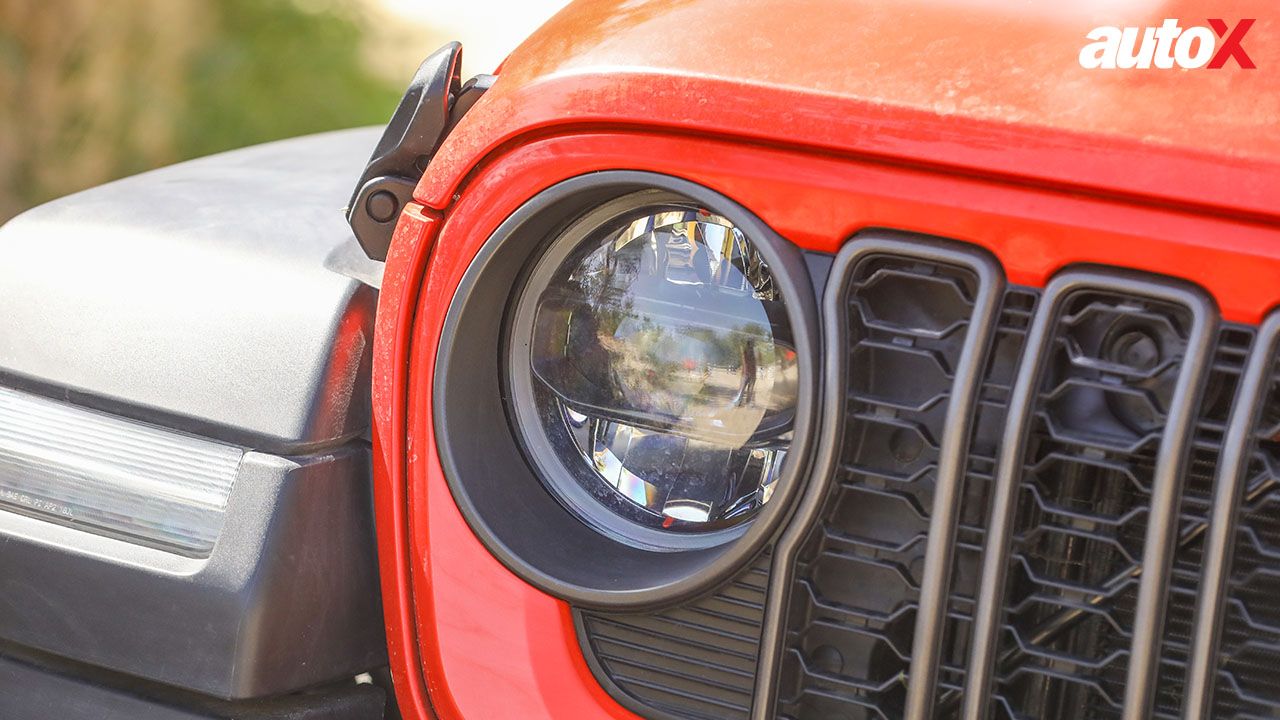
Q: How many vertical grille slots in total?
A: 3